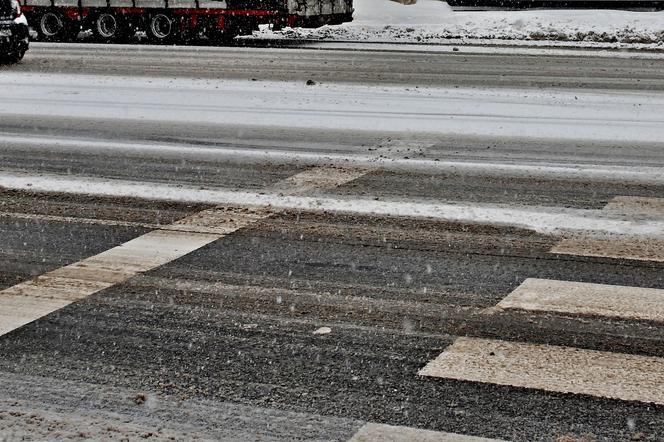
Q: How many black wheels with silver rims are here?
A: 3